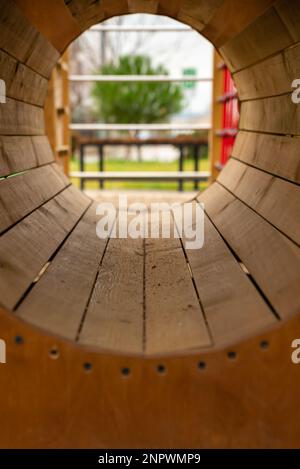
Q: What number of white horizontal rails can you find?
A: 4